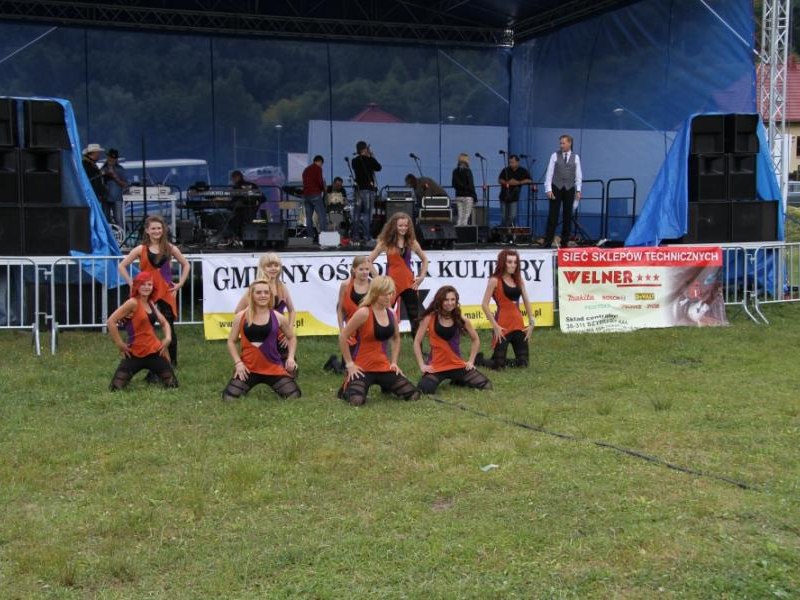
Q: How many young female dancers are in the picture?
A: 9